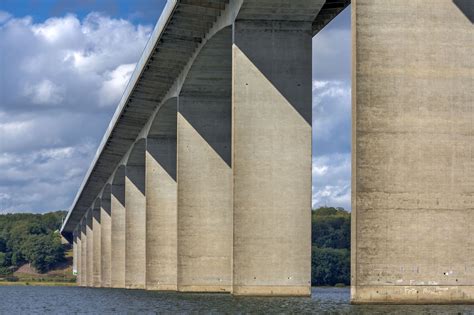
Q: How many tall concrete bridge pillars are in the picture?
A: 12